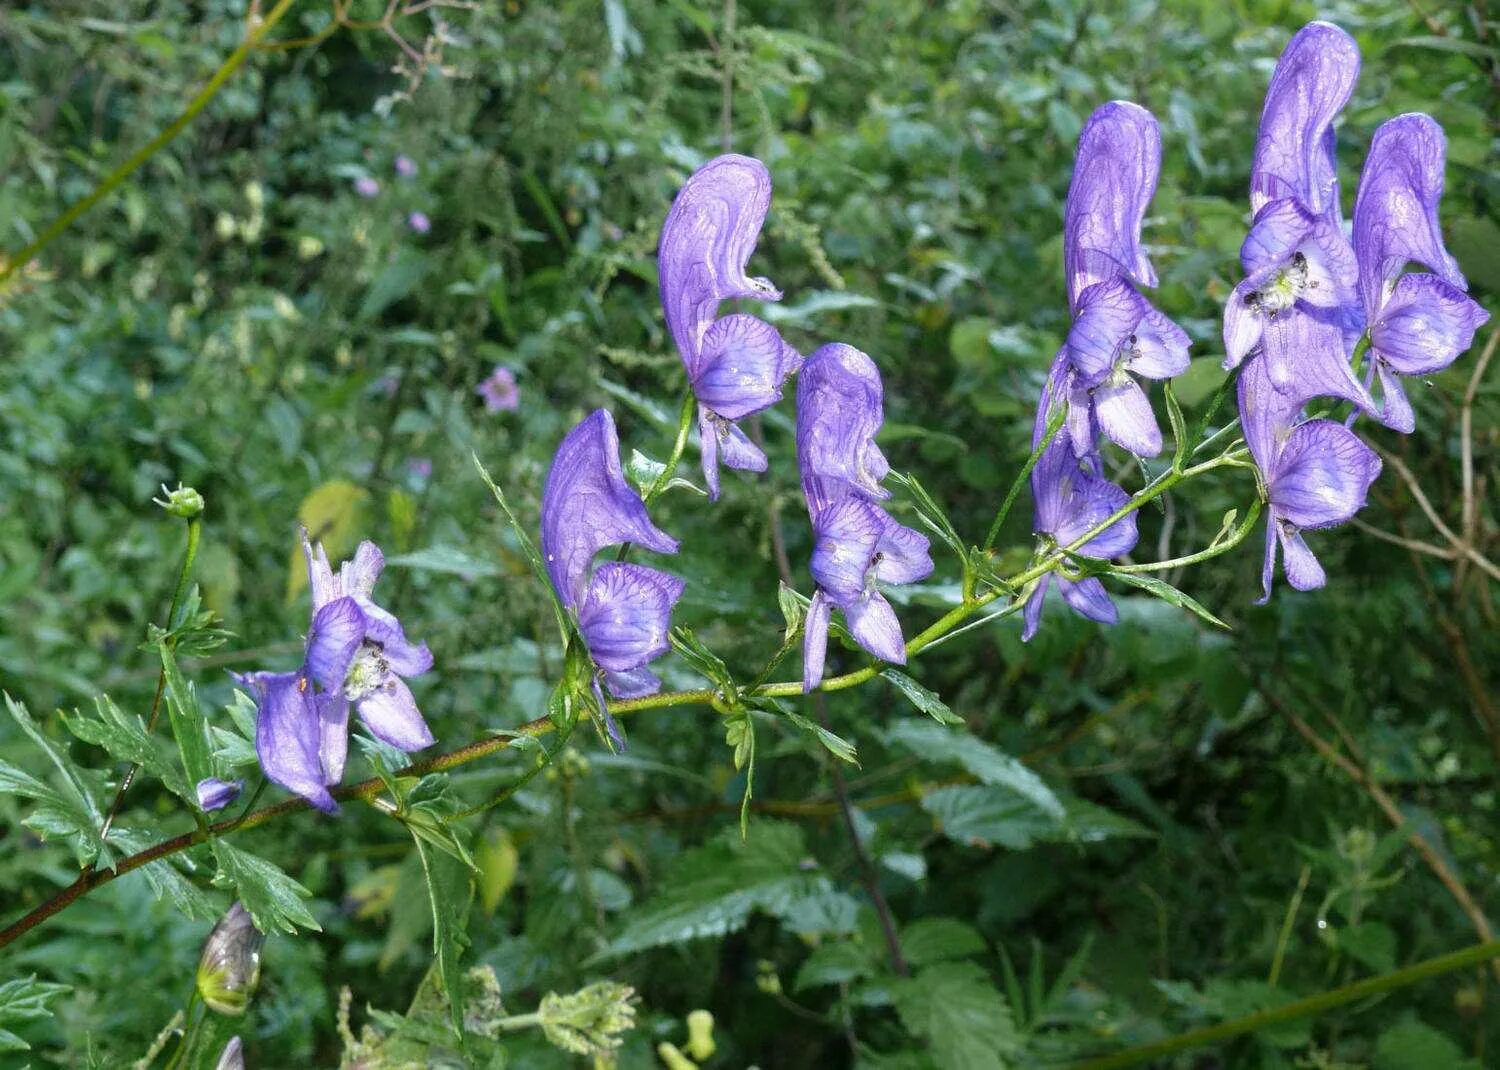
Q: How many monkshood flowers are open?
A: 9